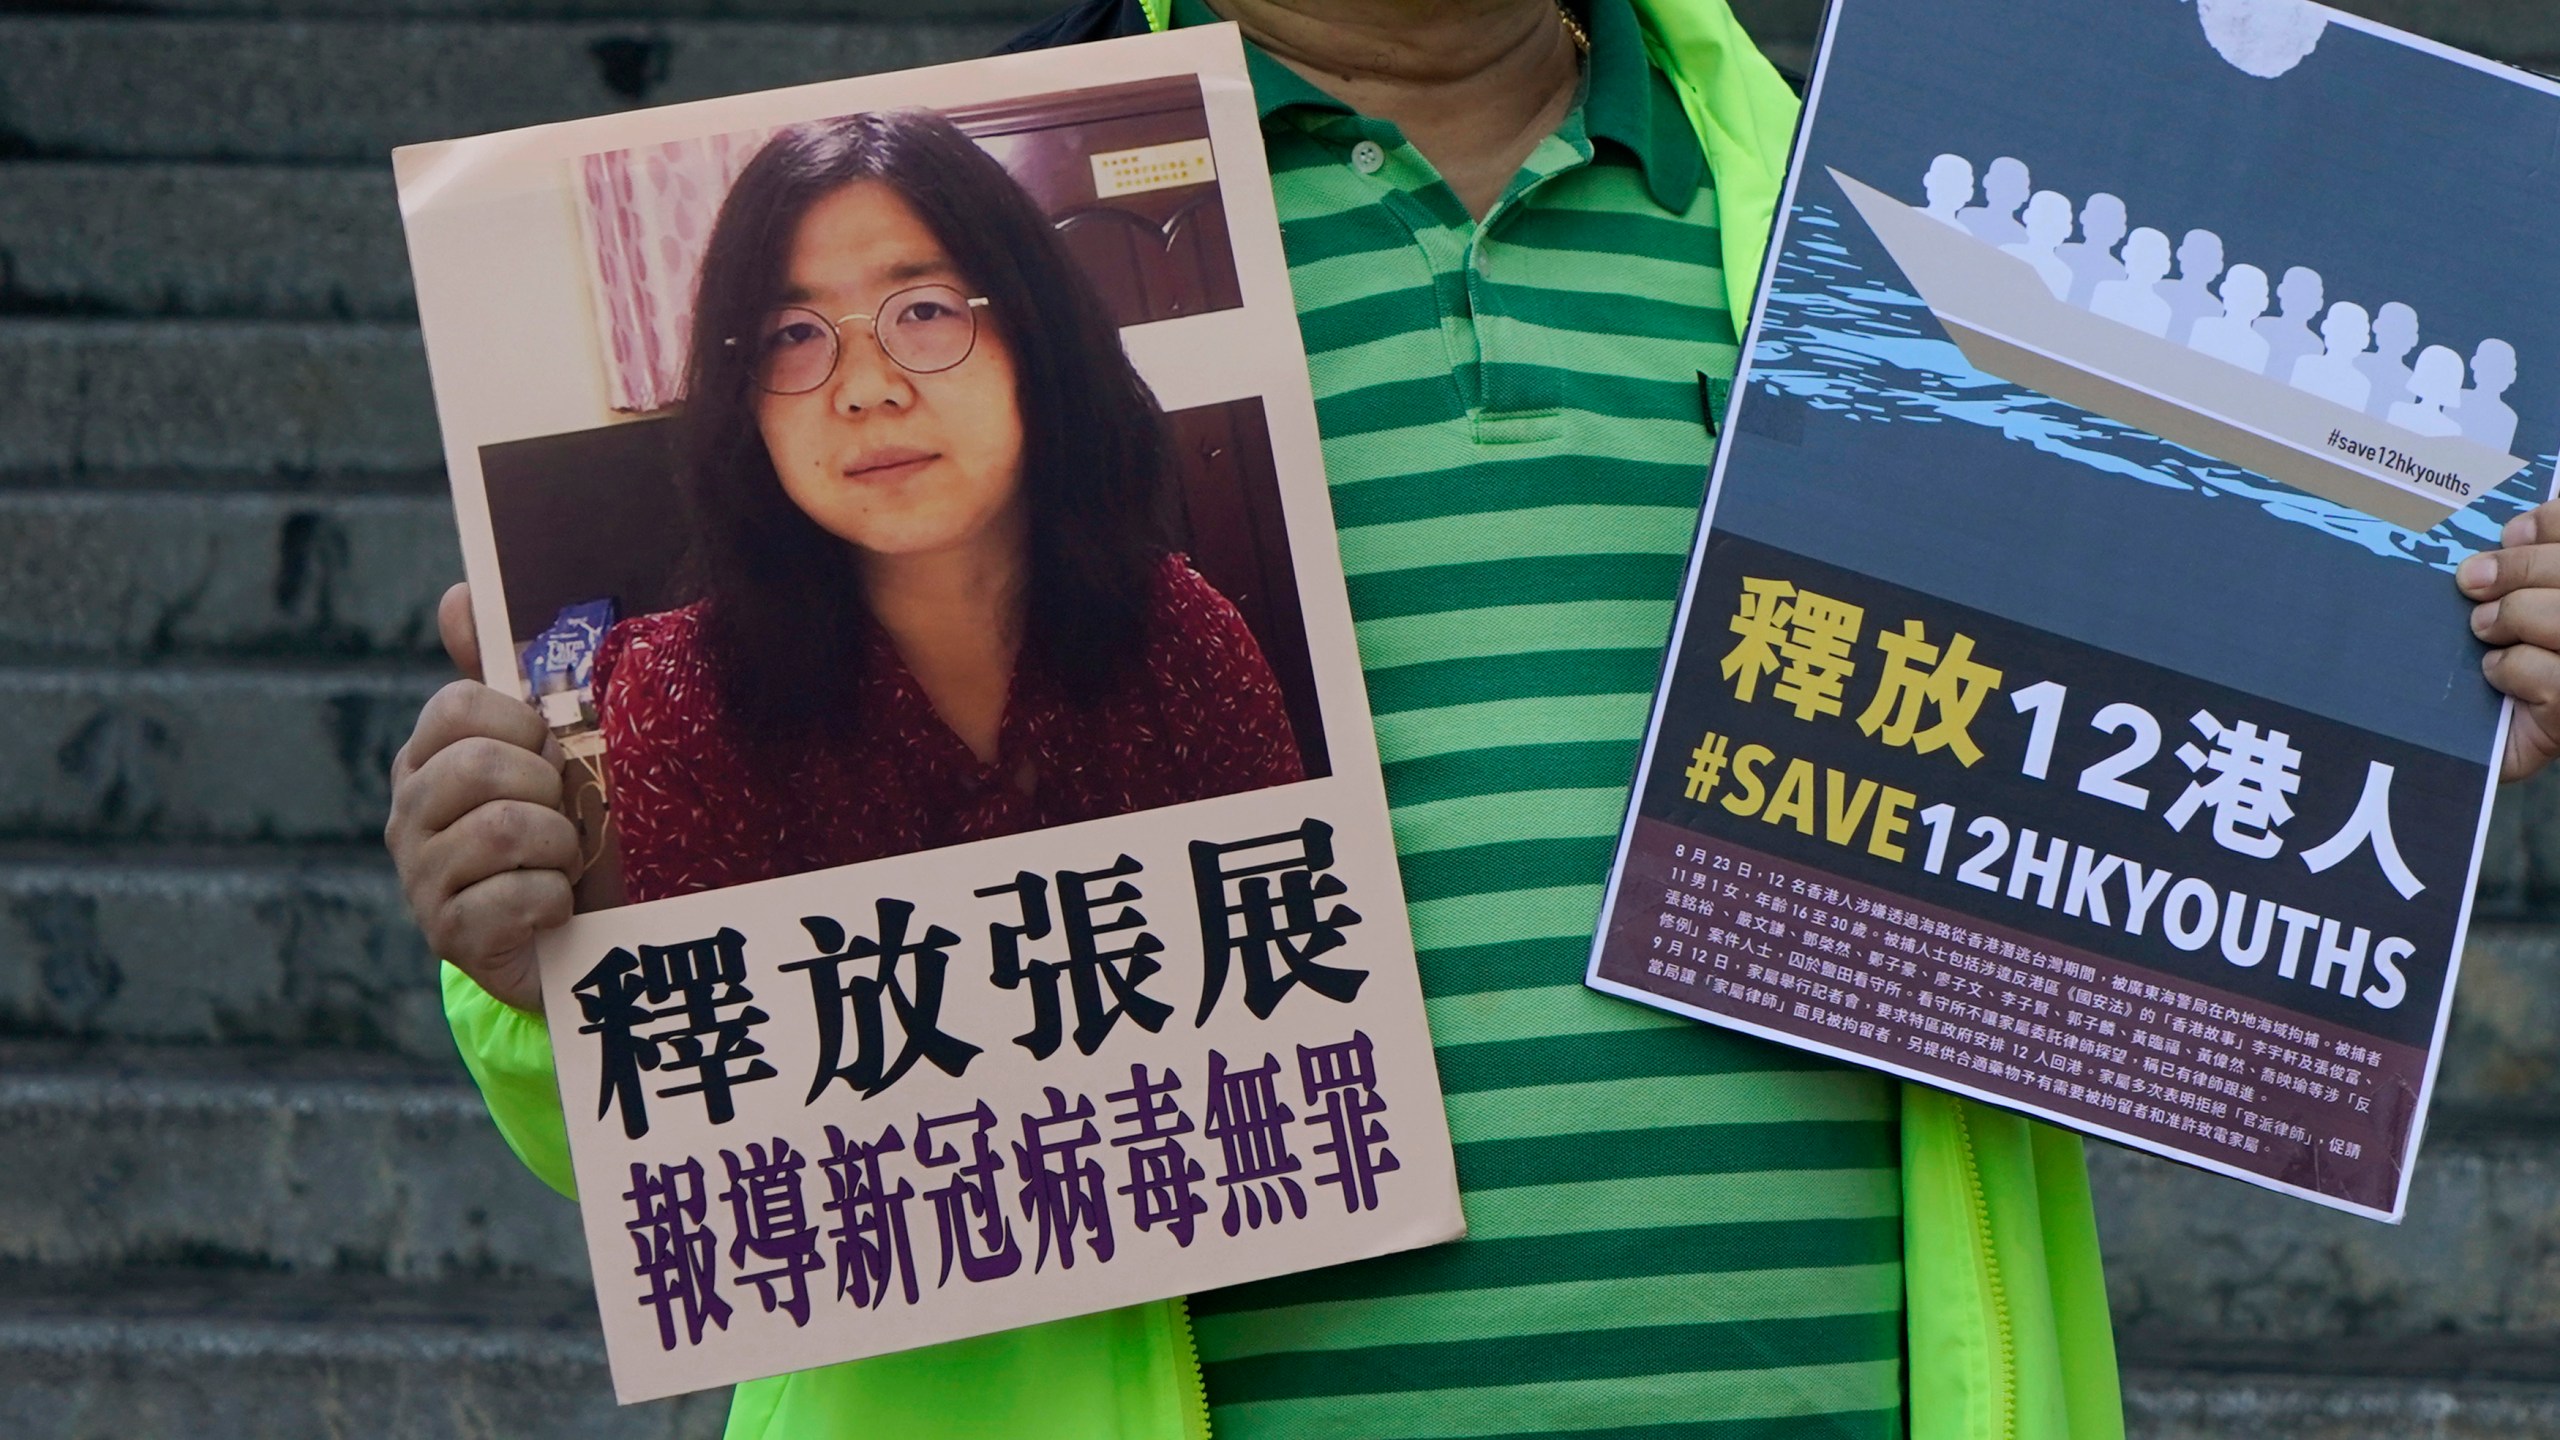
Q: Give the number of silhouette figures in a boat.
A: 12